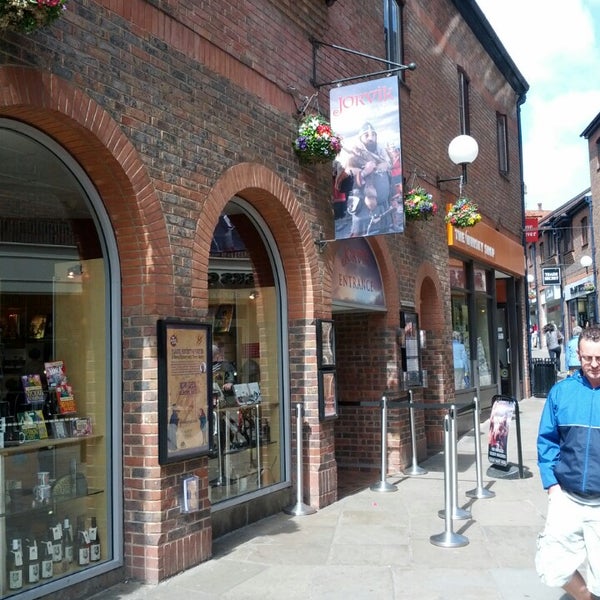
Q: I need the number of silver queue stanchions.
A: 6